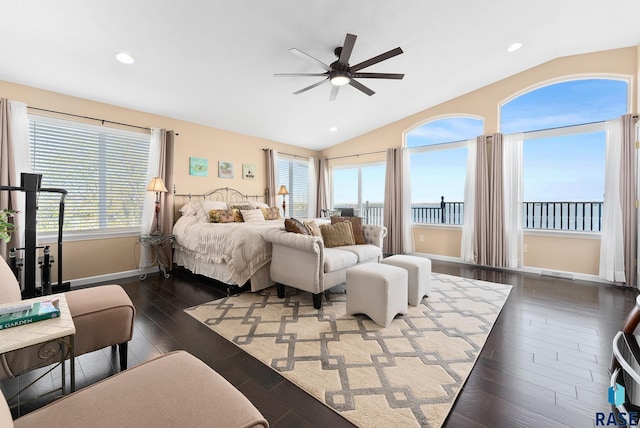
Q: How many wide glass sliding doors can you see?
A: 1